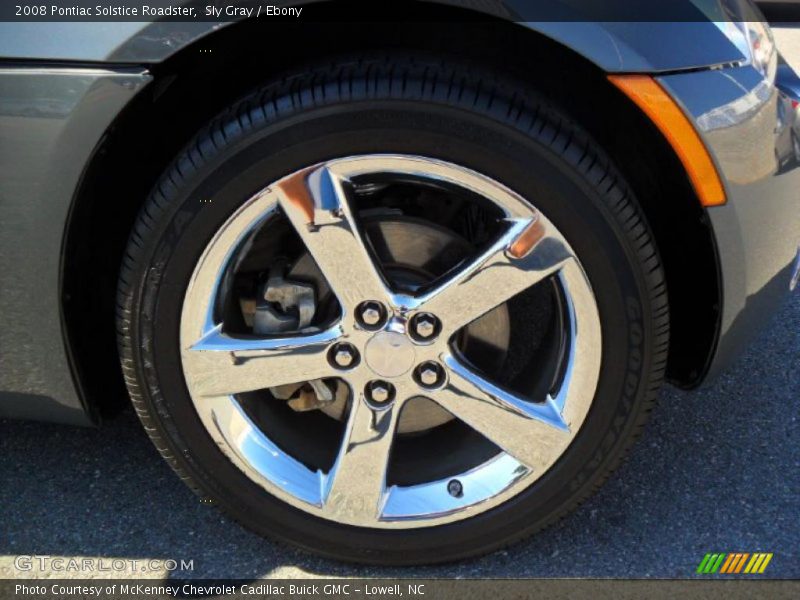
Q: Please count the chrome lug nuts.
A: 5